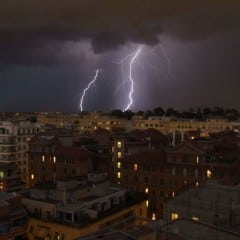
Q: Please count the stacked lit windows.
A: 4